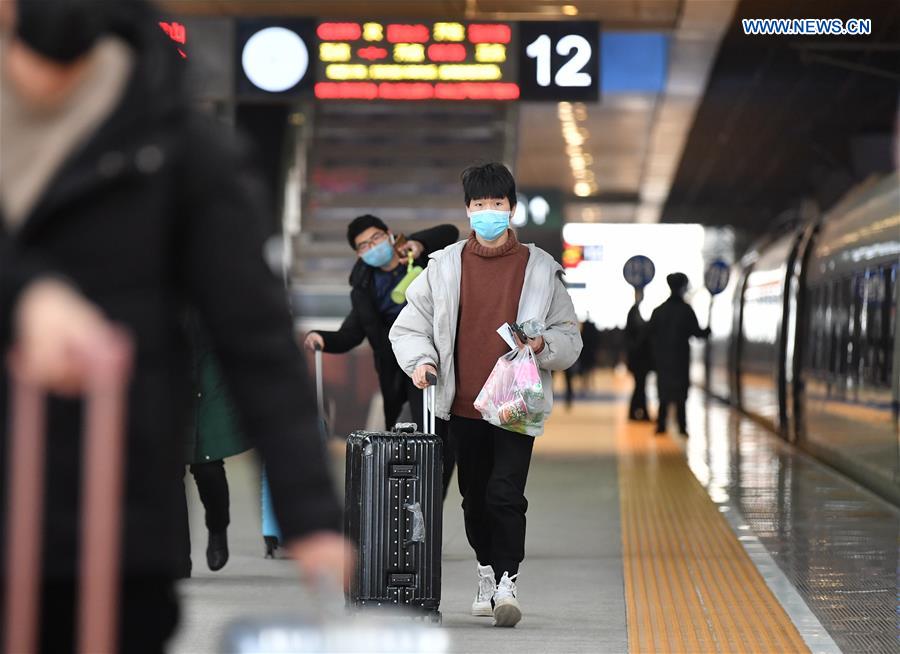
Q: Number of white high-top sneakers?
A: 2